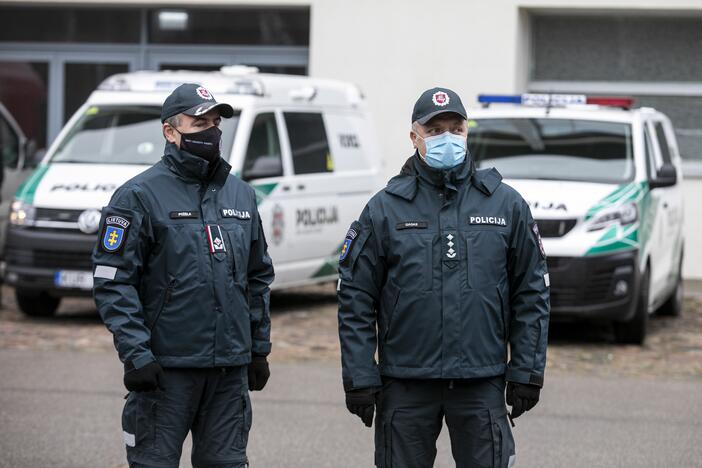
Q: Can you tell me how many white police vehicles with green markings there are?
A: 2